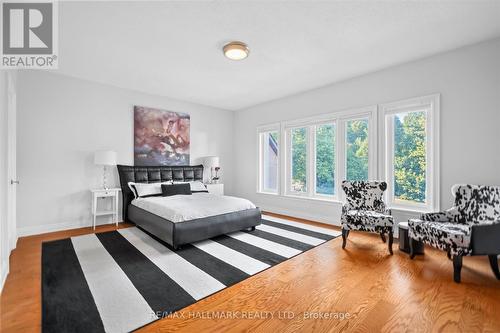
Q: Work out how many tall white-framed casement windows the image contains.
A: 5